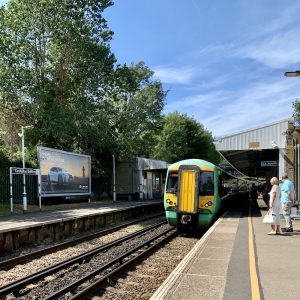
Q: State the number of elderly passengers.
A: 2